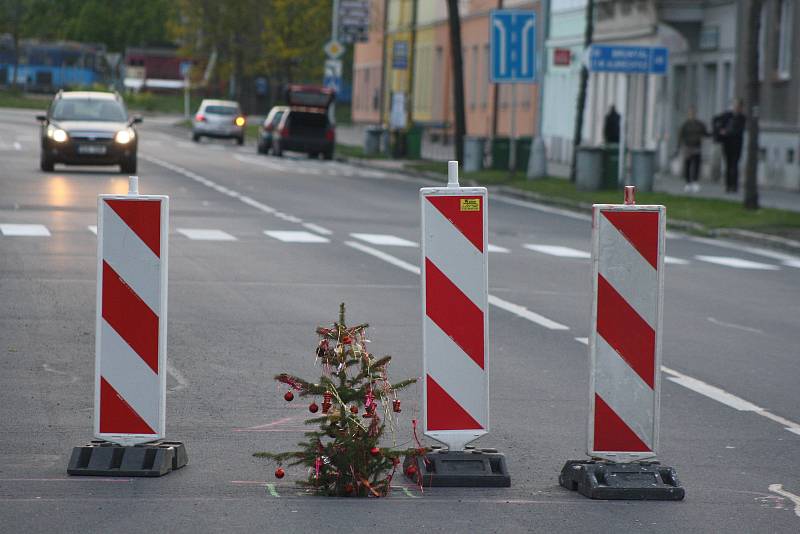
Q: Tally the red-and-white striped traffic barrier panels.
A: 3